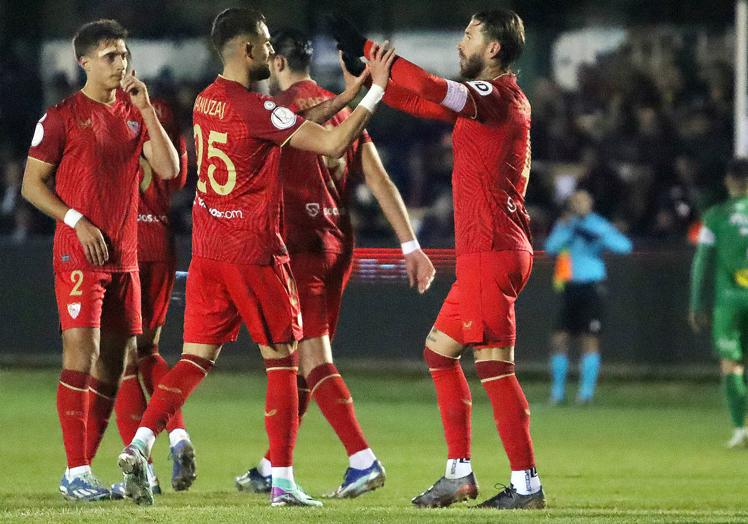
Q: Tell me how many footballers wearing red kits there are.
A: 5